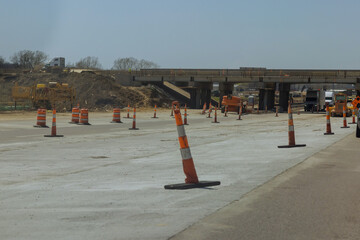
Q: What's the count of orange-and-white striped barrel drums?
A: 4